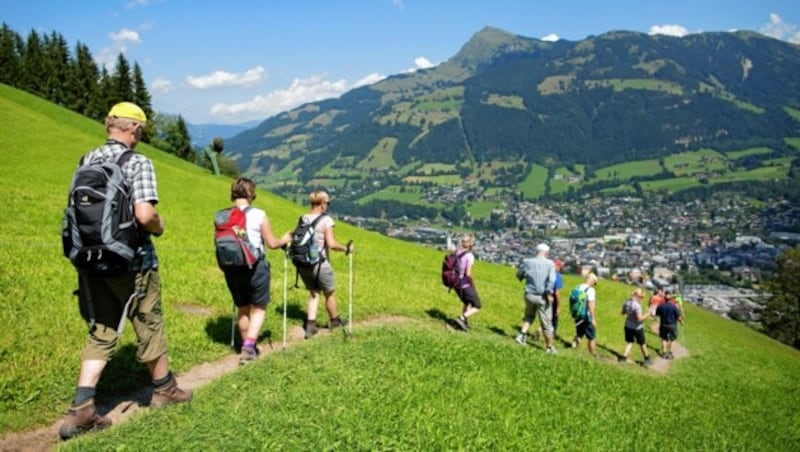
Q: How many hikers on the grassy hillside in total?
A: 11